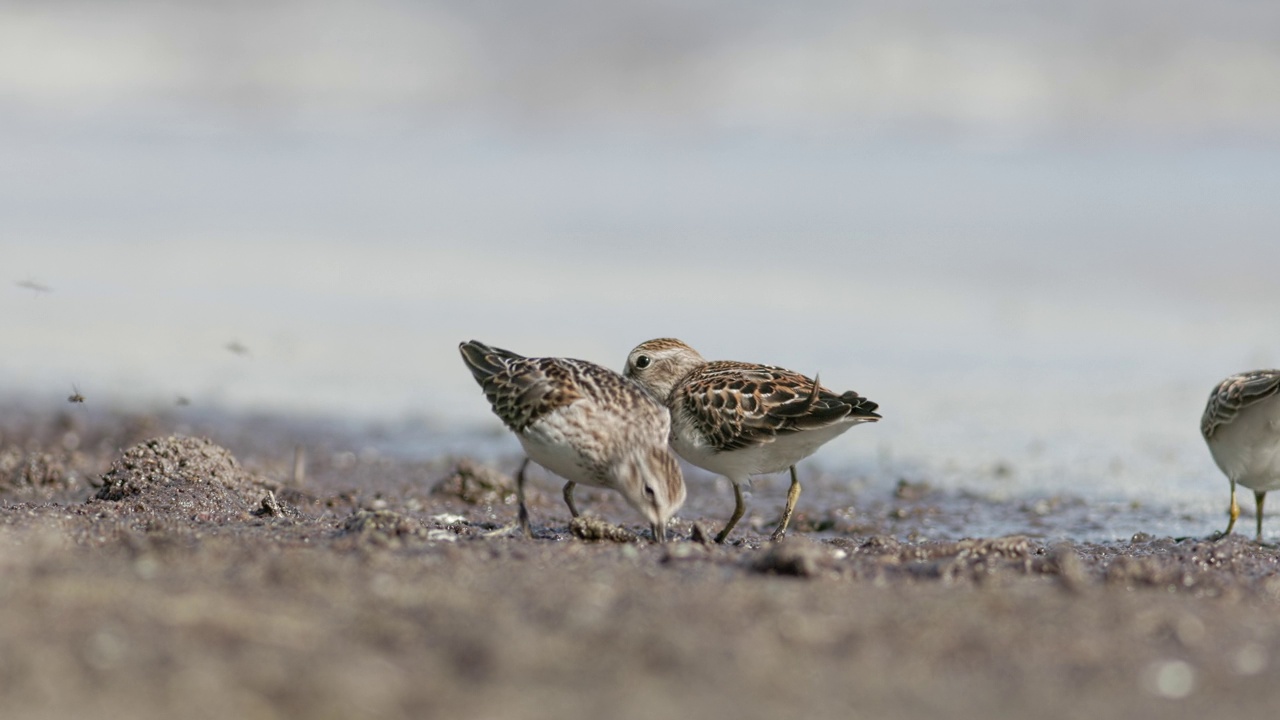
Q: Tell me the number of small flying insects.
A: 4